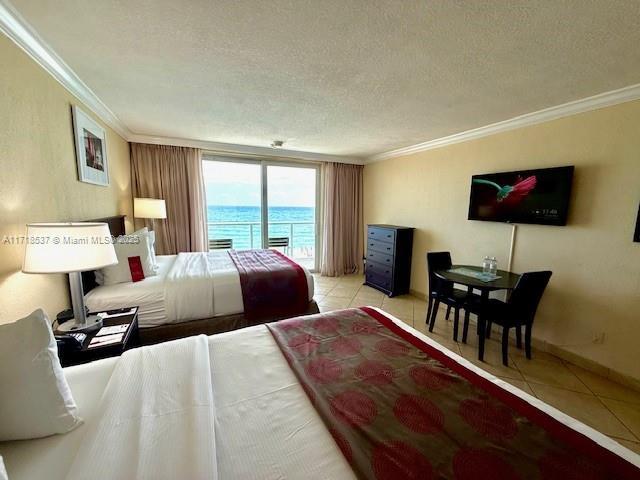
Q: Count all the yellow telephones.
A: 0